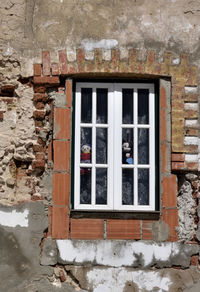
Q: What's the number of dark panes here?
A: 12